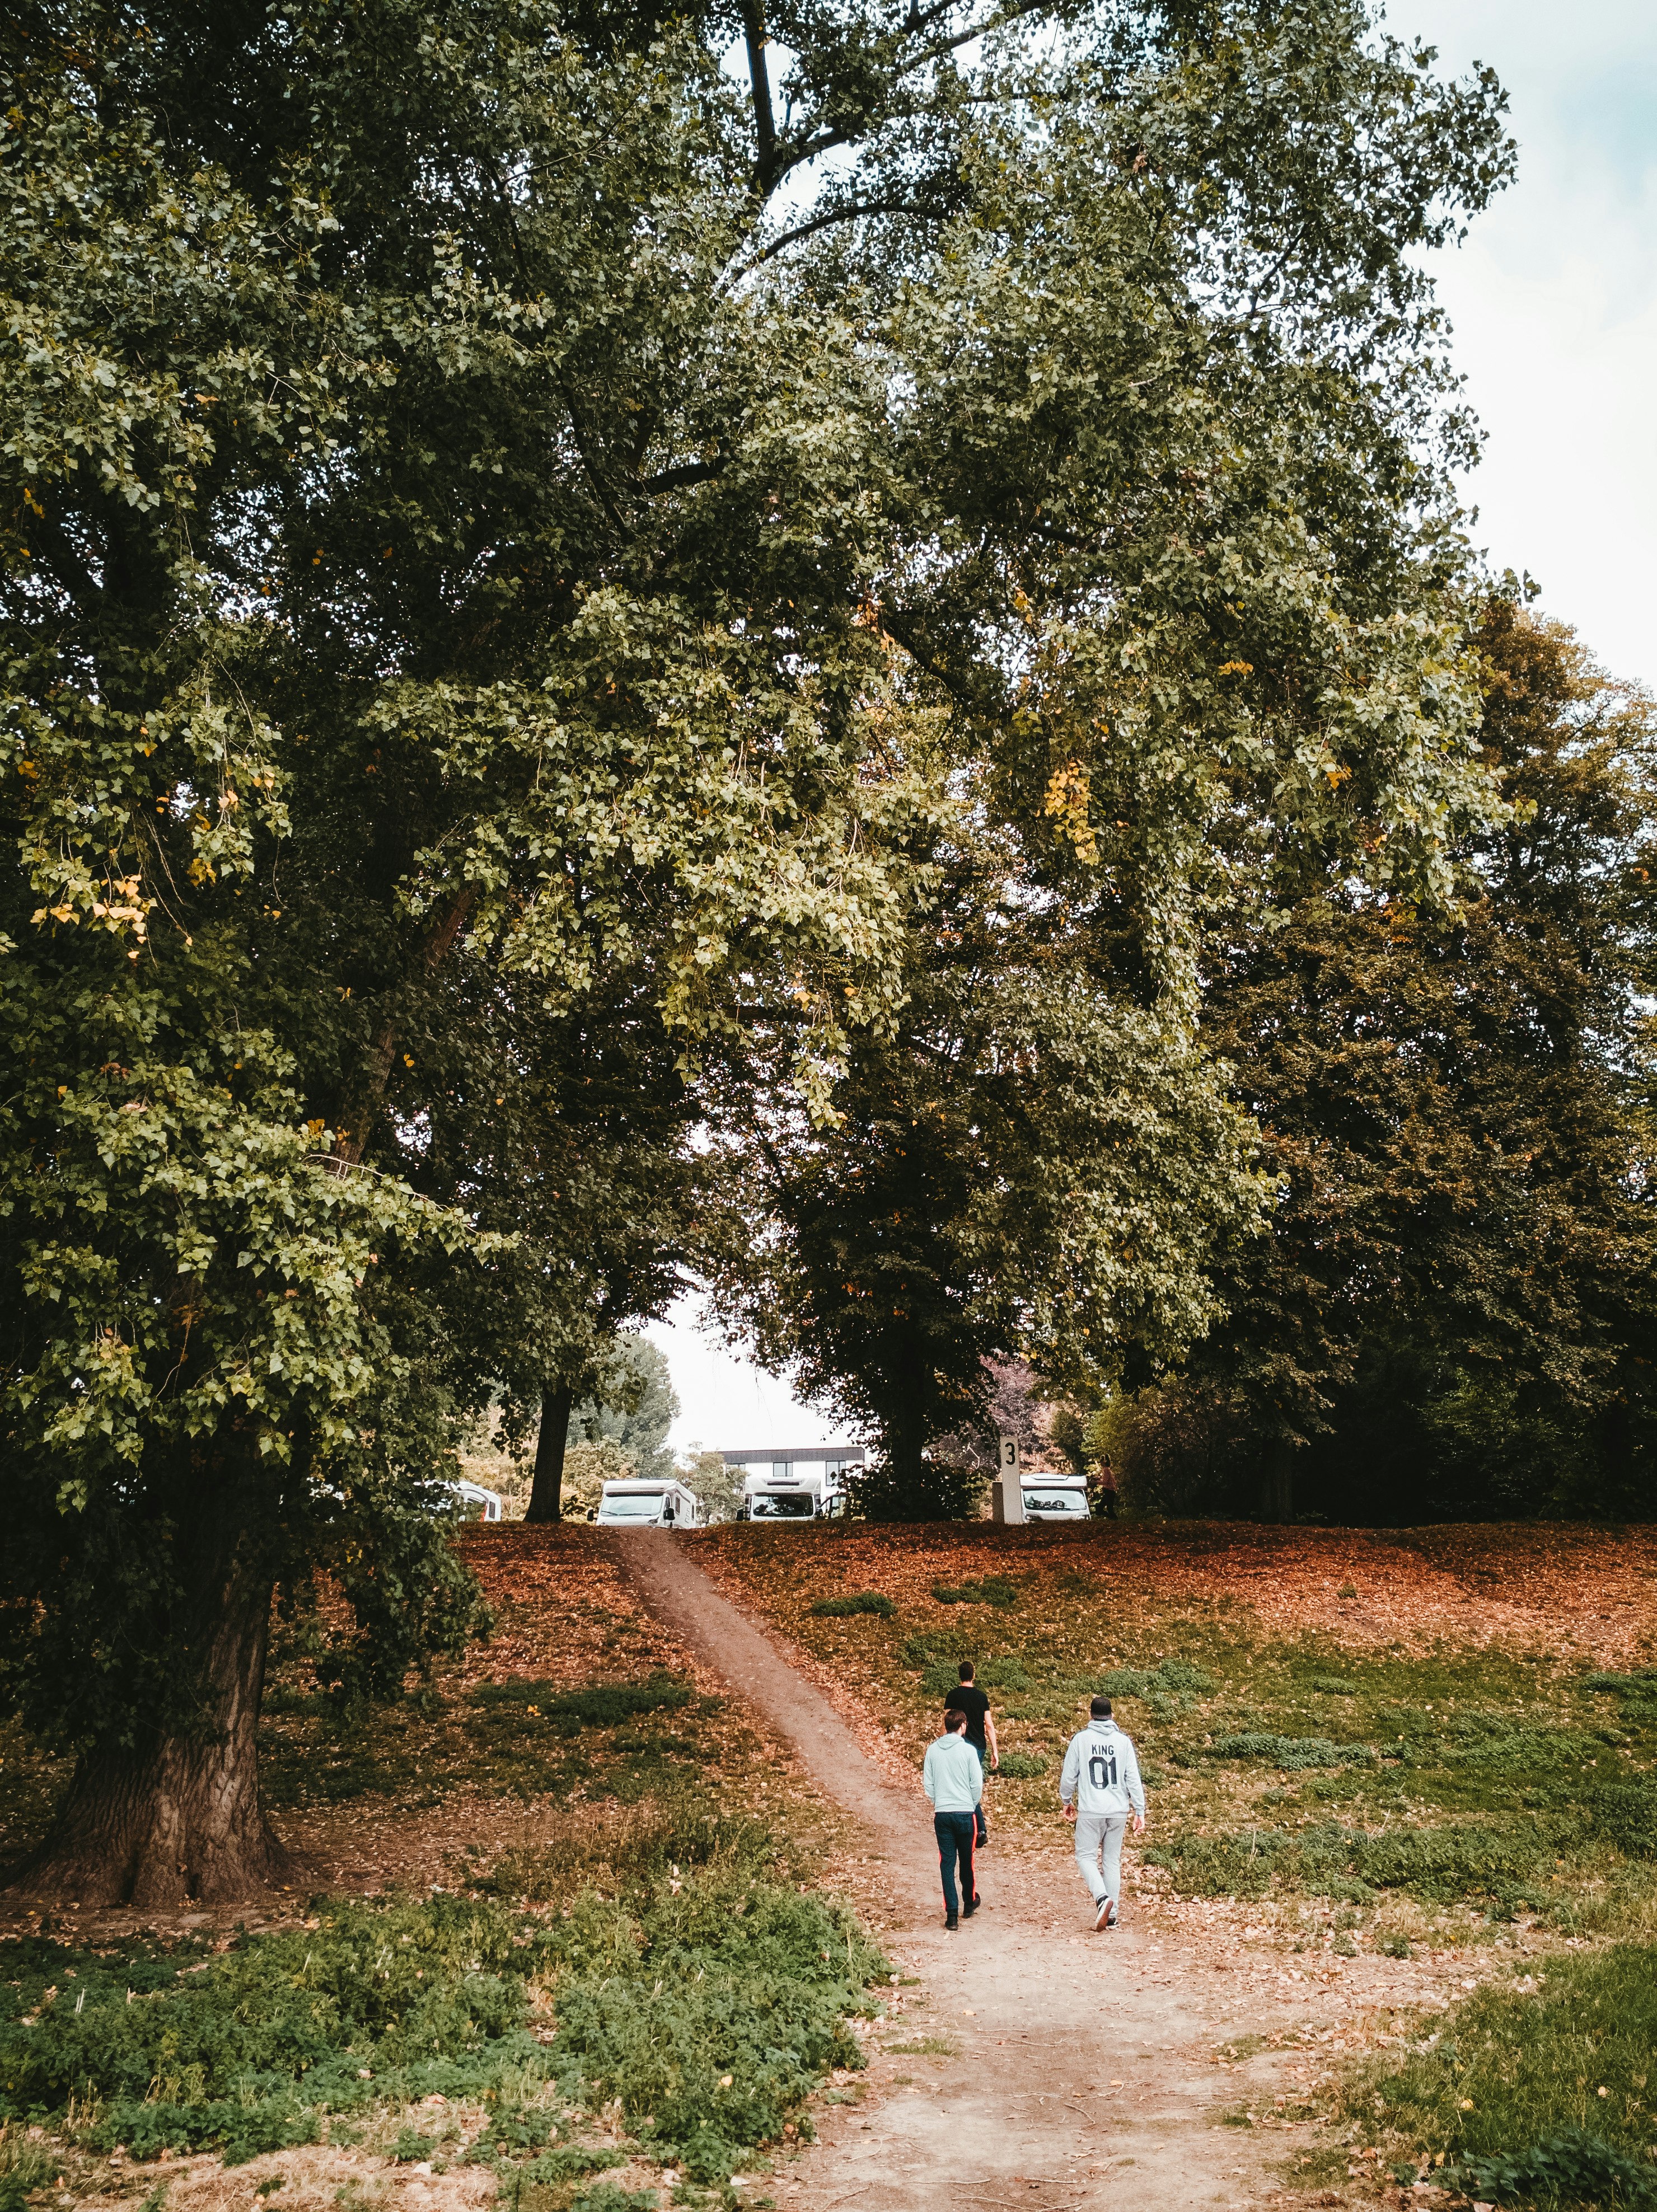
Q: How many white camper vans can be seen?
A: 4